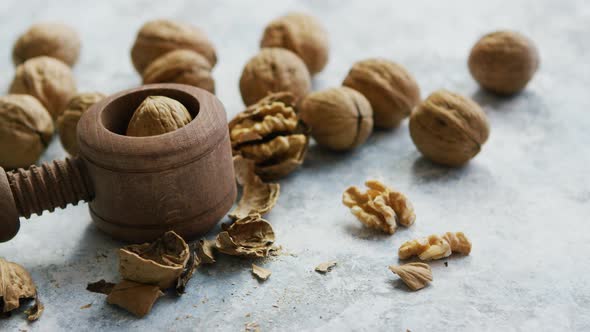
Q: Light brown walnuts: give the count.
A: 13